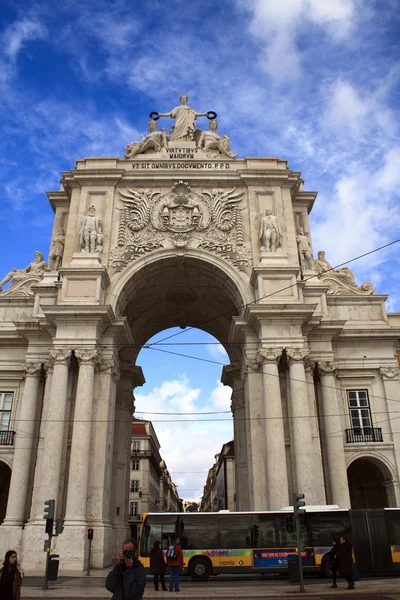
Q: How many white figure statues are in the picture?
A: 9